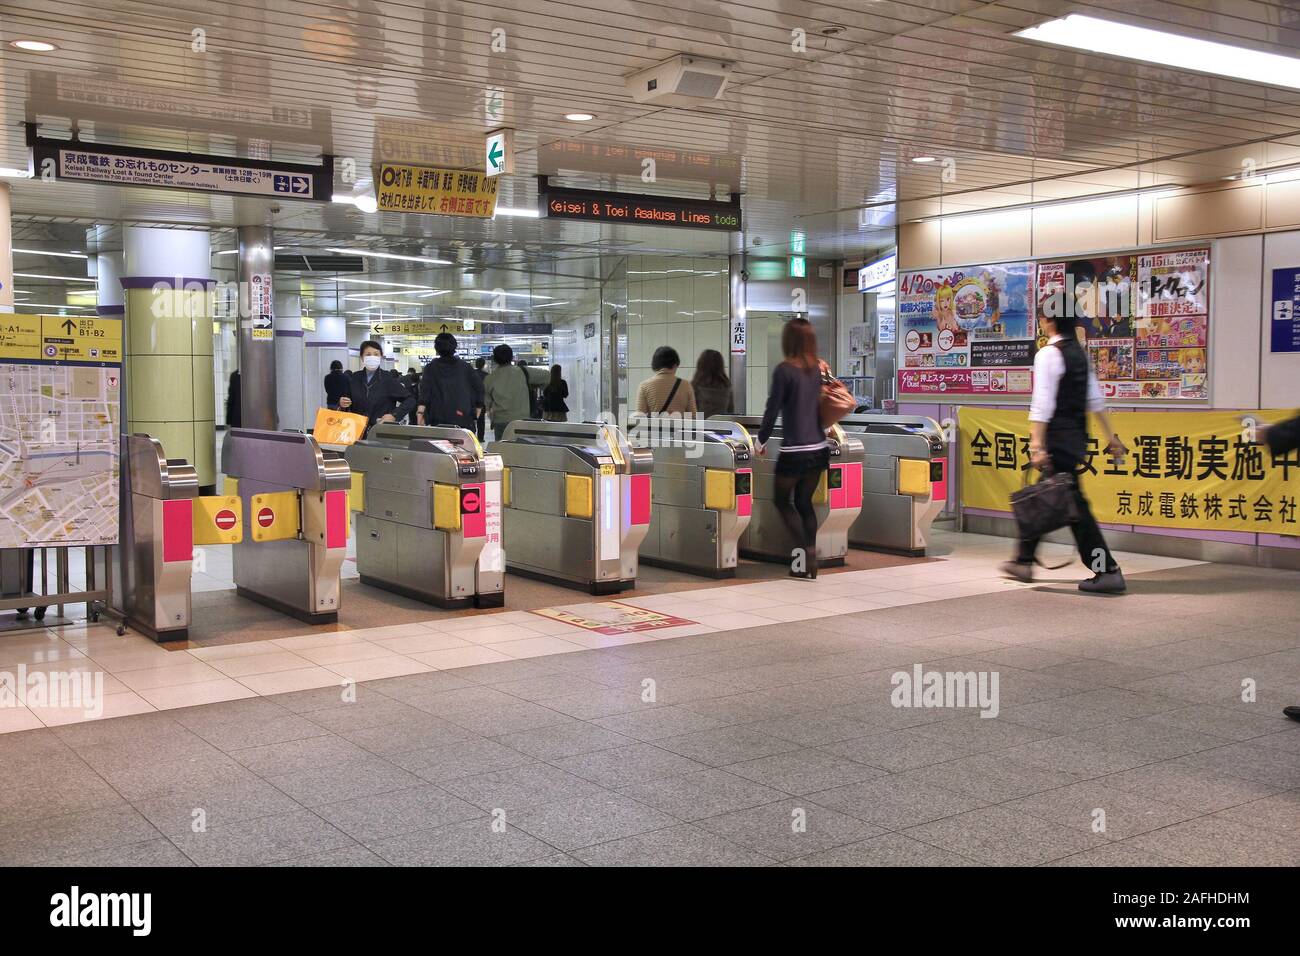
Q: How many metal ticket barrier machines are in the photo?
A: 7